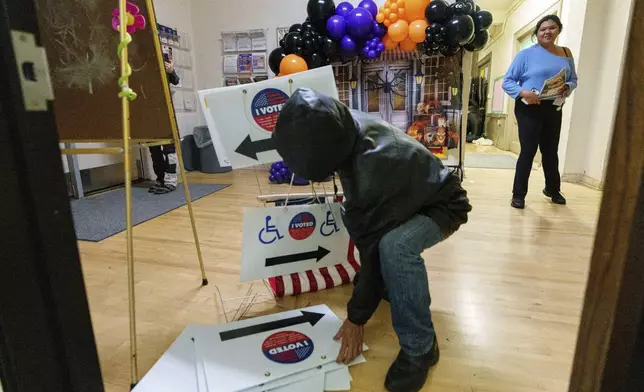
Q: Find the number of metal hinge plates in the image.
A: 1